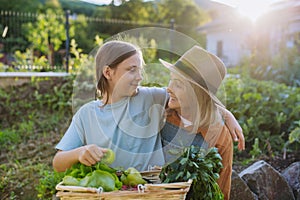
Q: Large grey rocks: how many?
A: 3